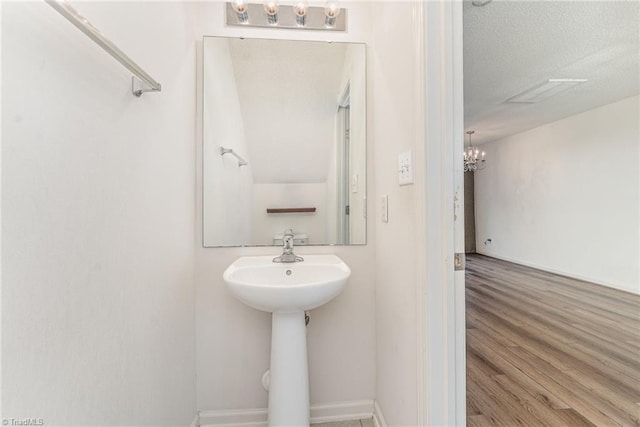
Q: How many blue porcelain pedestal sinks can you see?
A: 0